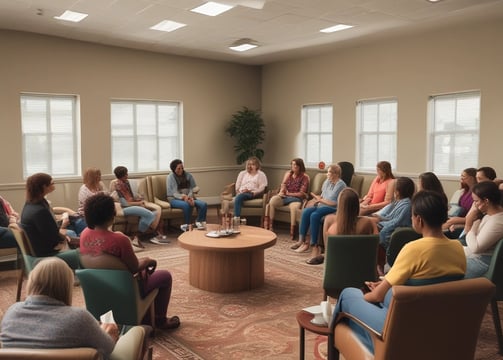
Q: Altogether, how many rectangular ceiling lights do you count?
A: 5